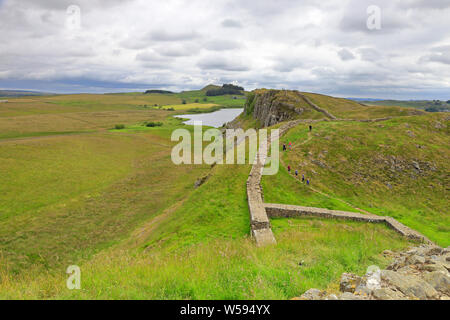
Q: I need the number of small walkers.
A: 7